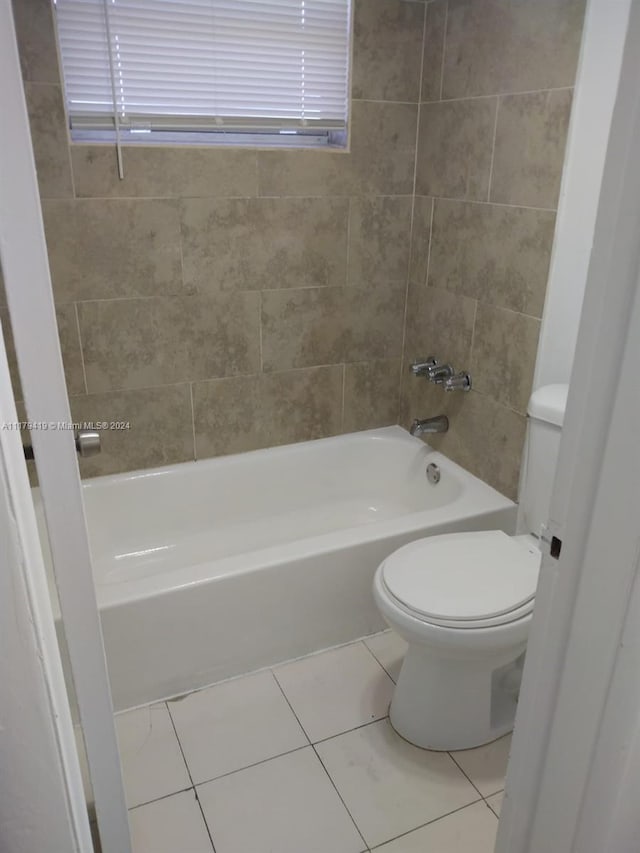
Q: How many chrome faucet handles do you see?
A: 3